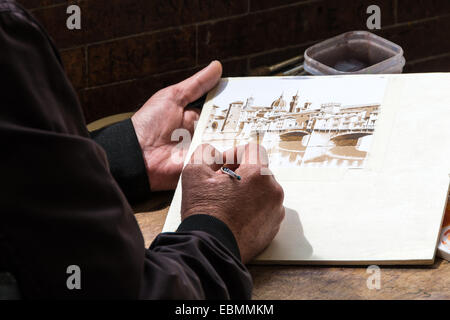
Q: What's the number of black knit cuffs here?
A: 2